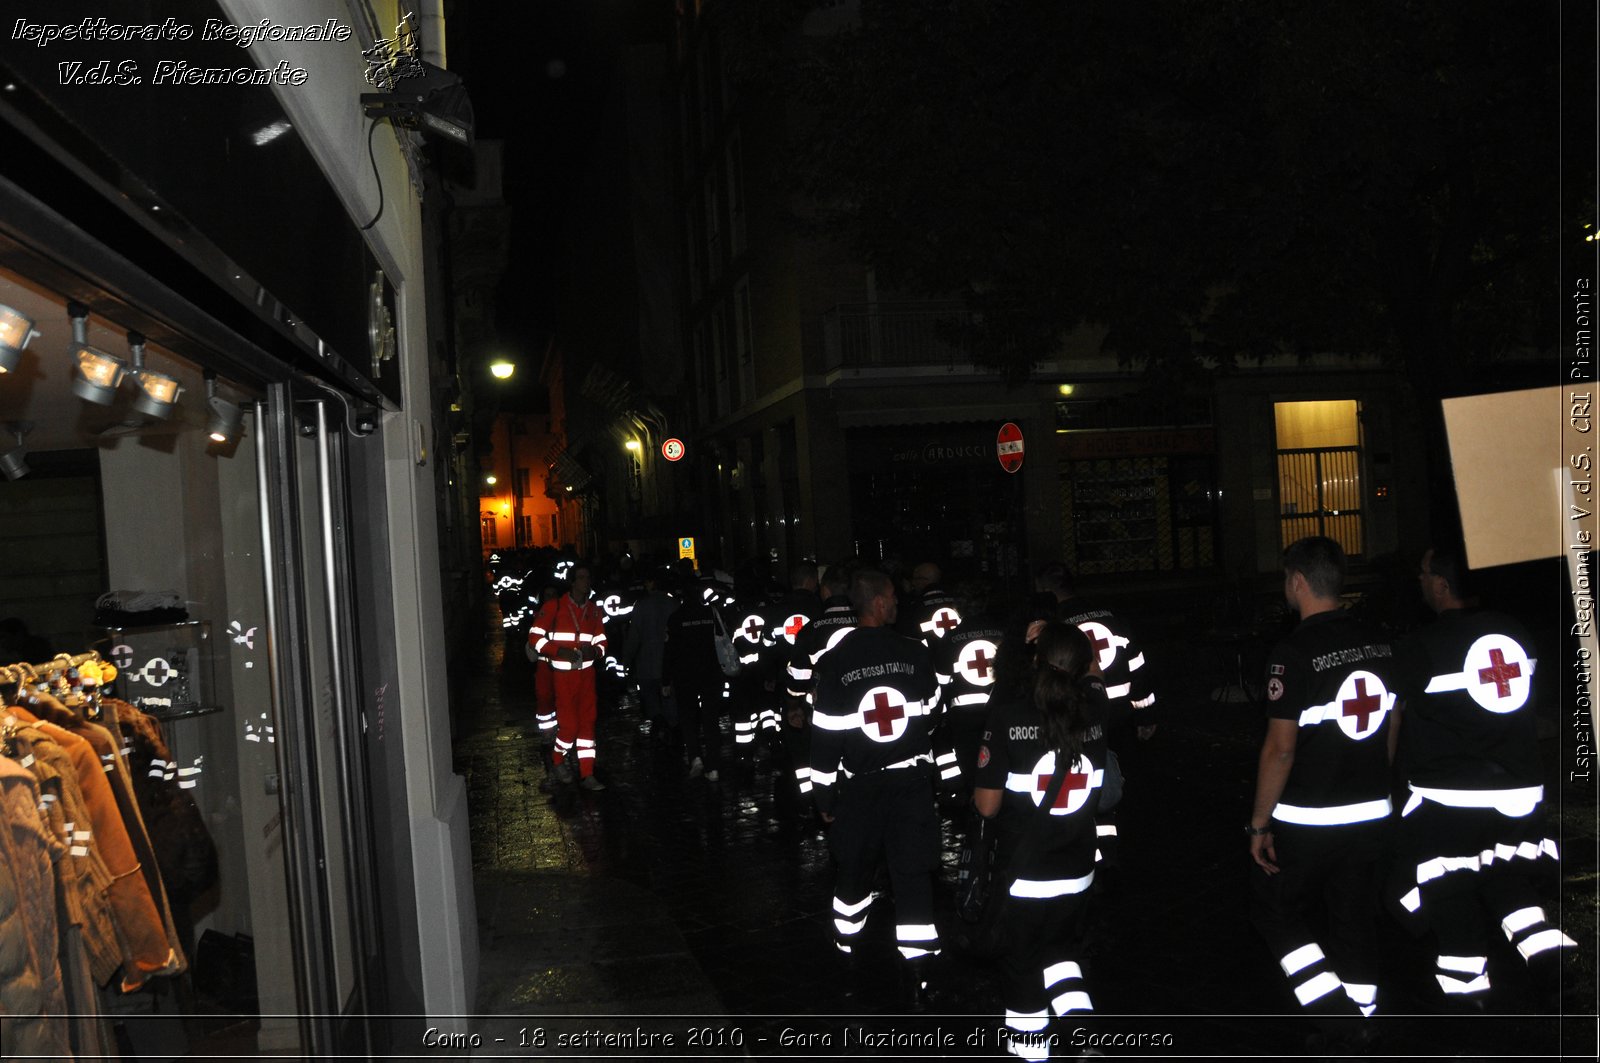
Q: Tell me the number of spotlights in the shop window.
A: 5